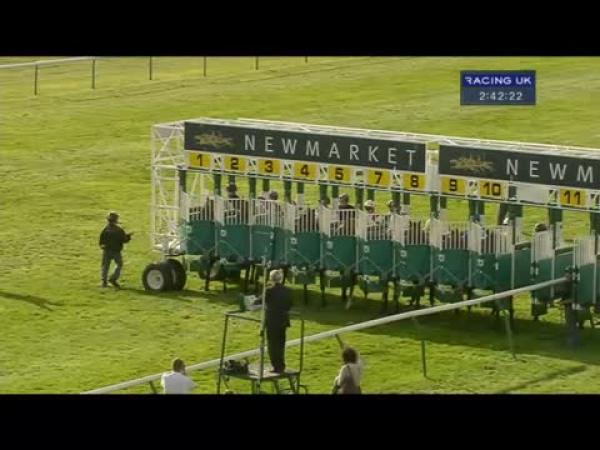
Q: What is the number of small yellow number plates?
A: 10